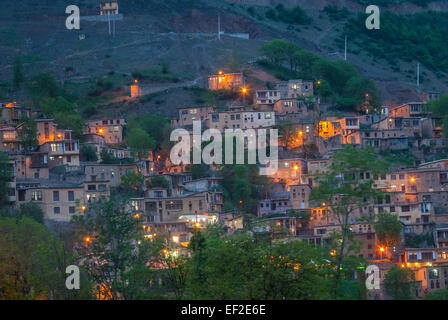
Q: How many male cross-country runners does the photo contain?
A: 0